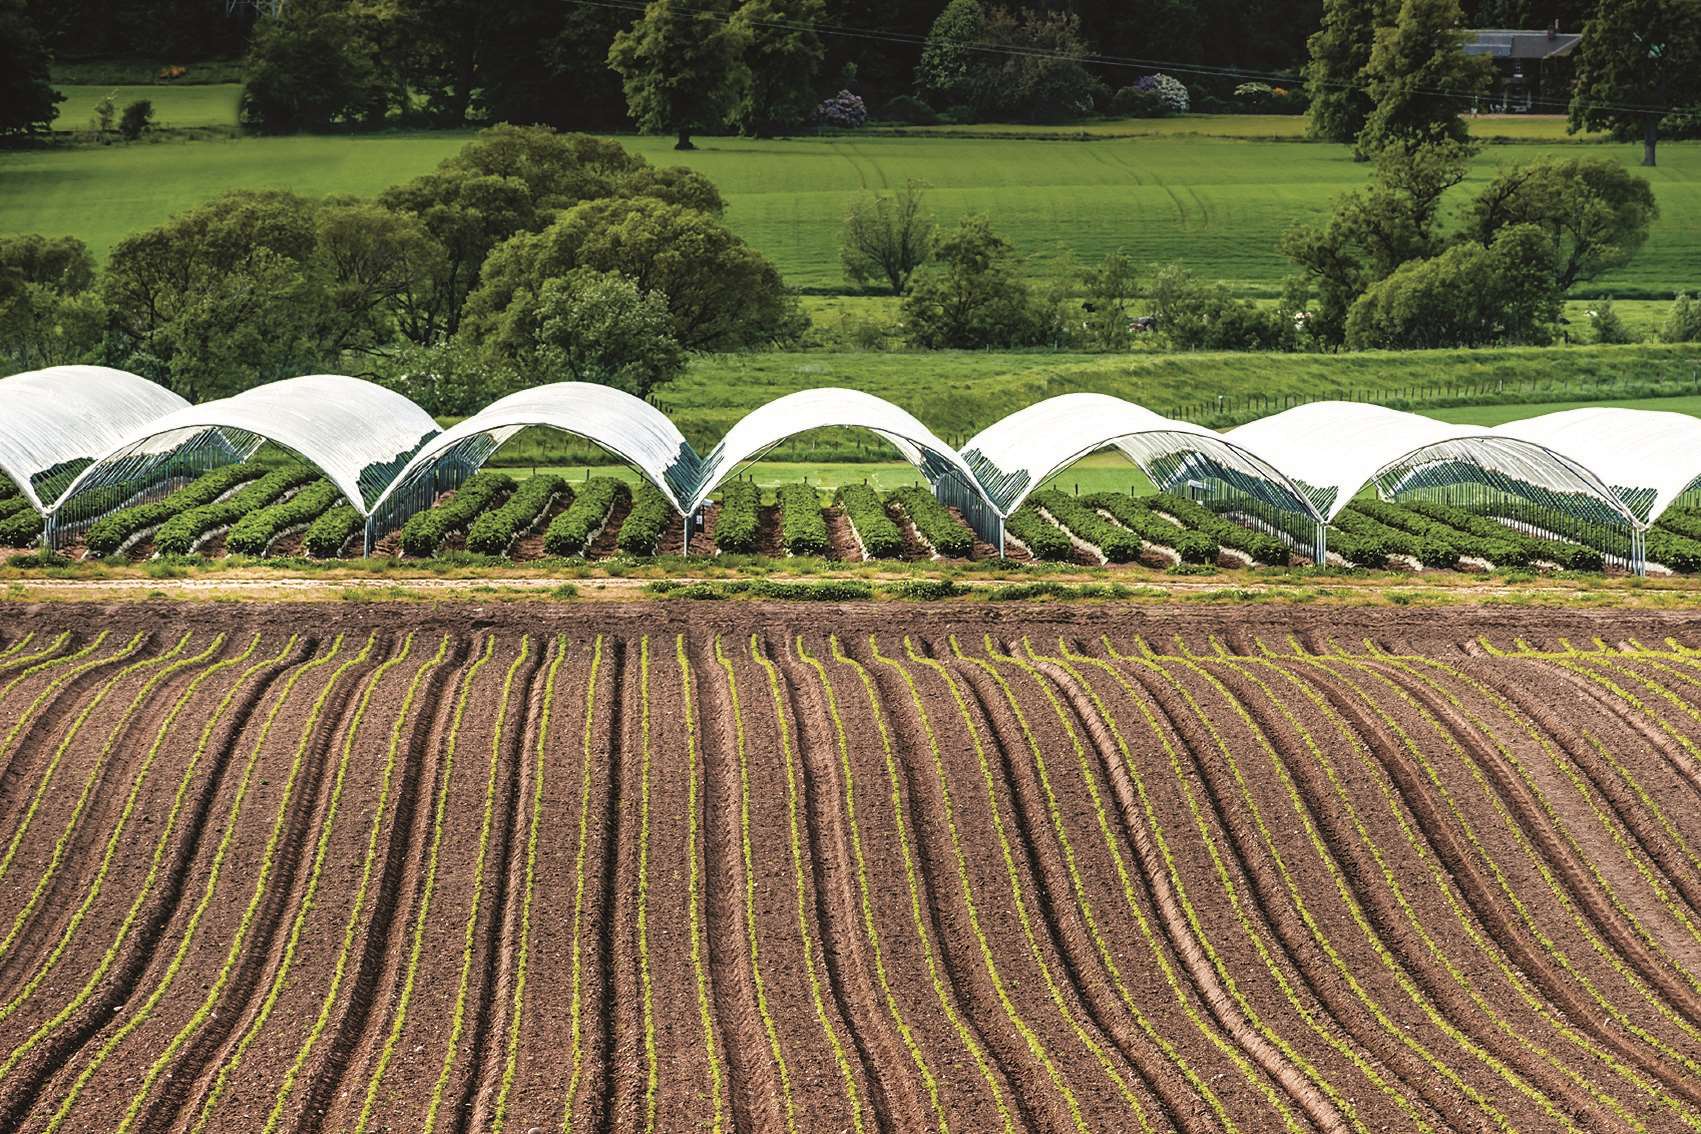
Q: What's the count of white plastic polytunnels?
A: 7